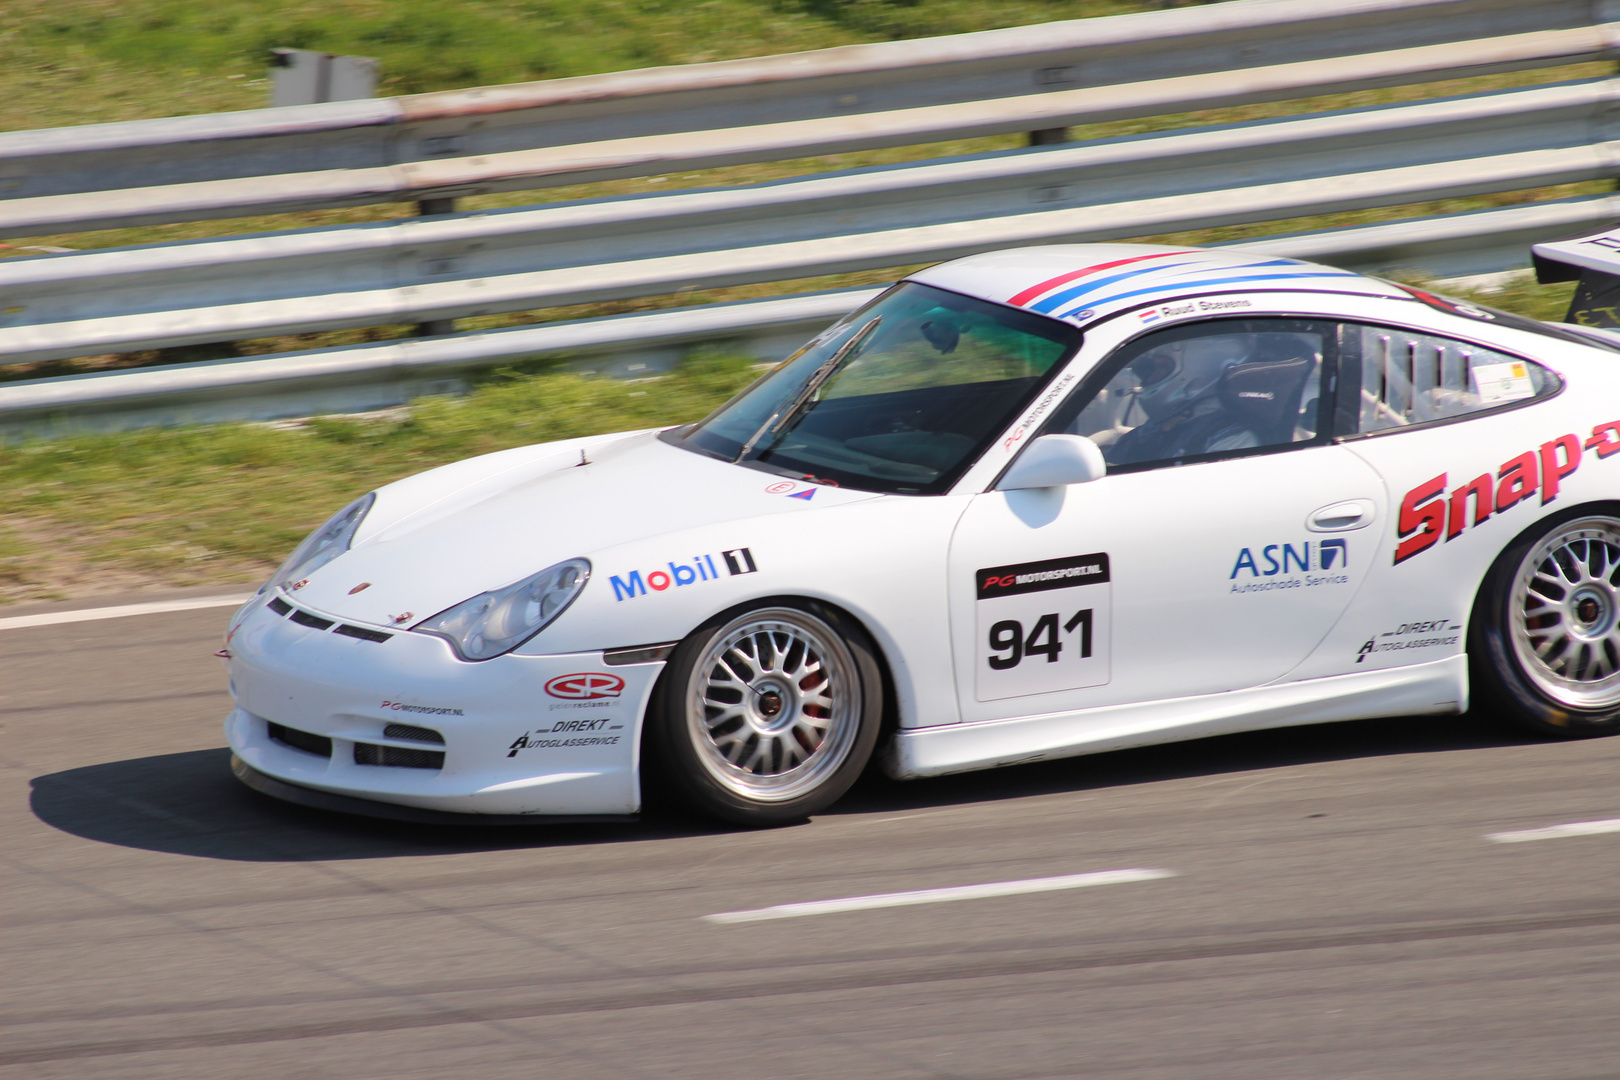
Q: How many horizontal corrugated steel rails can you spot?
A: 3